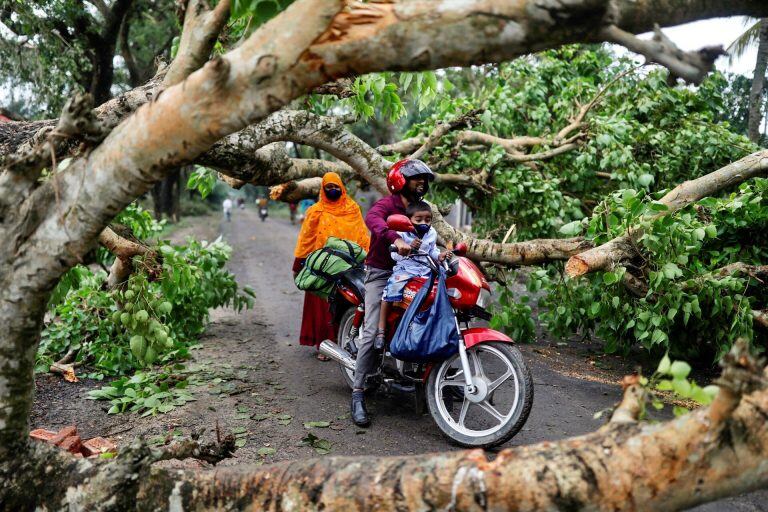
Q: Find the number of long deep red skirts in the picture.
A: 1